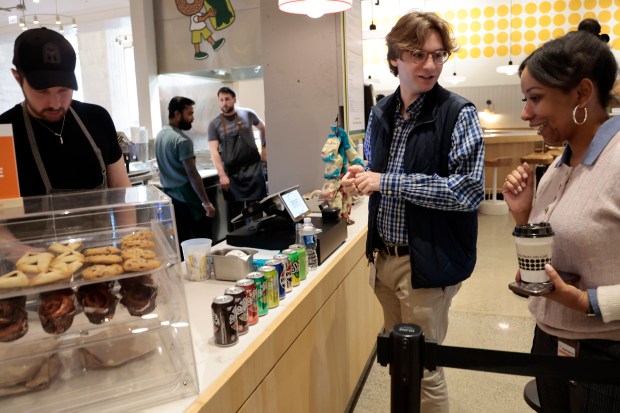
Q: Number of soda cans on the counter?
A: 9